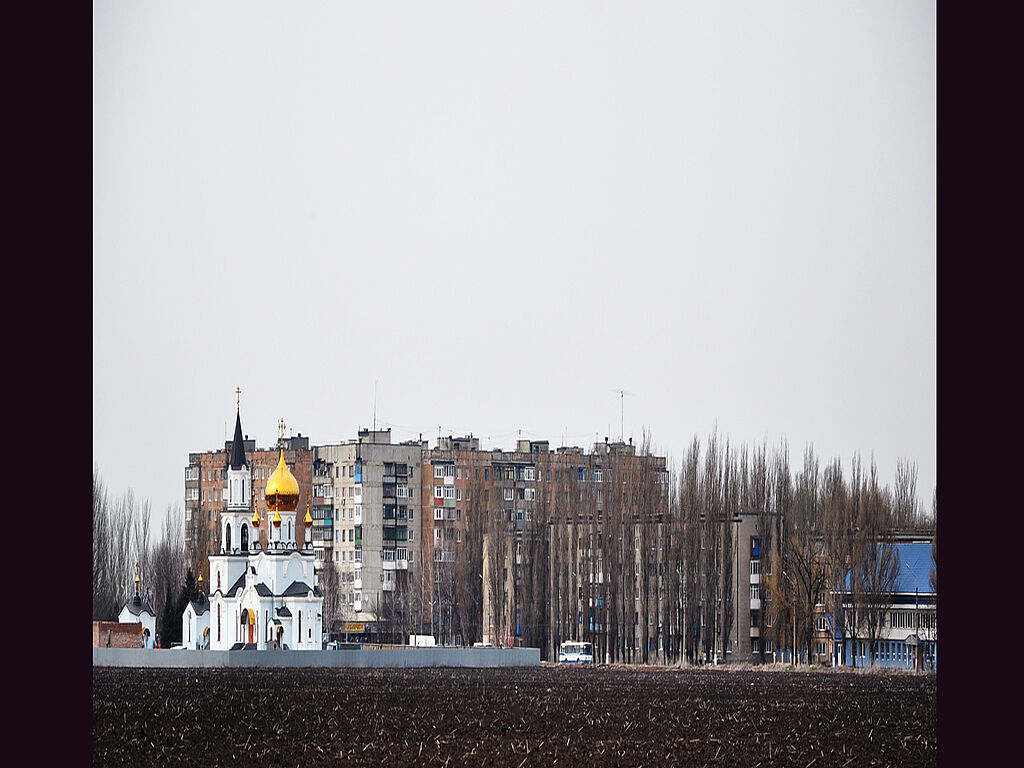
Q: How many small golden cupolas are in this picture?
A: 5